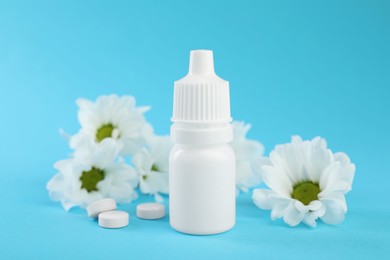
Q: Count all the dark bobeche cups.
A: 0